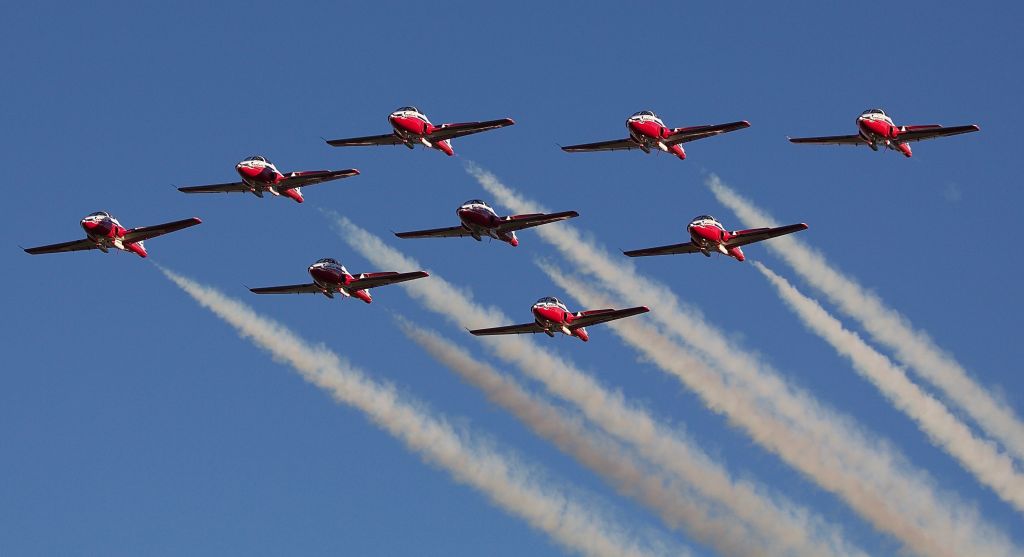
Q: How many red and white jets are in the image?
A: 9